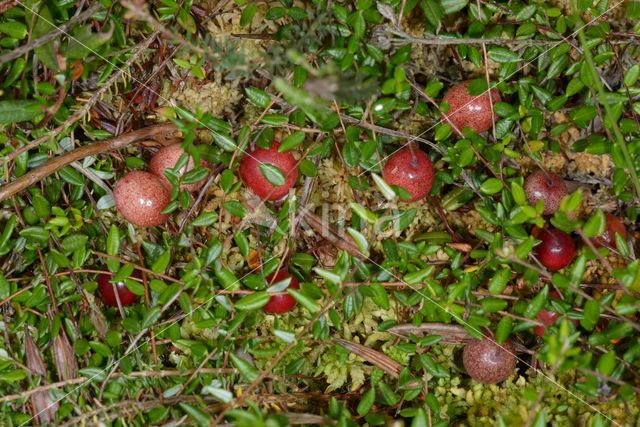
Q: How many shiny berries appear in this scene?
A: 12